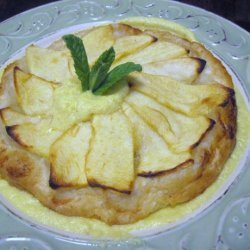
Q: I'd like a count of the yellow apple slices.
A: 13